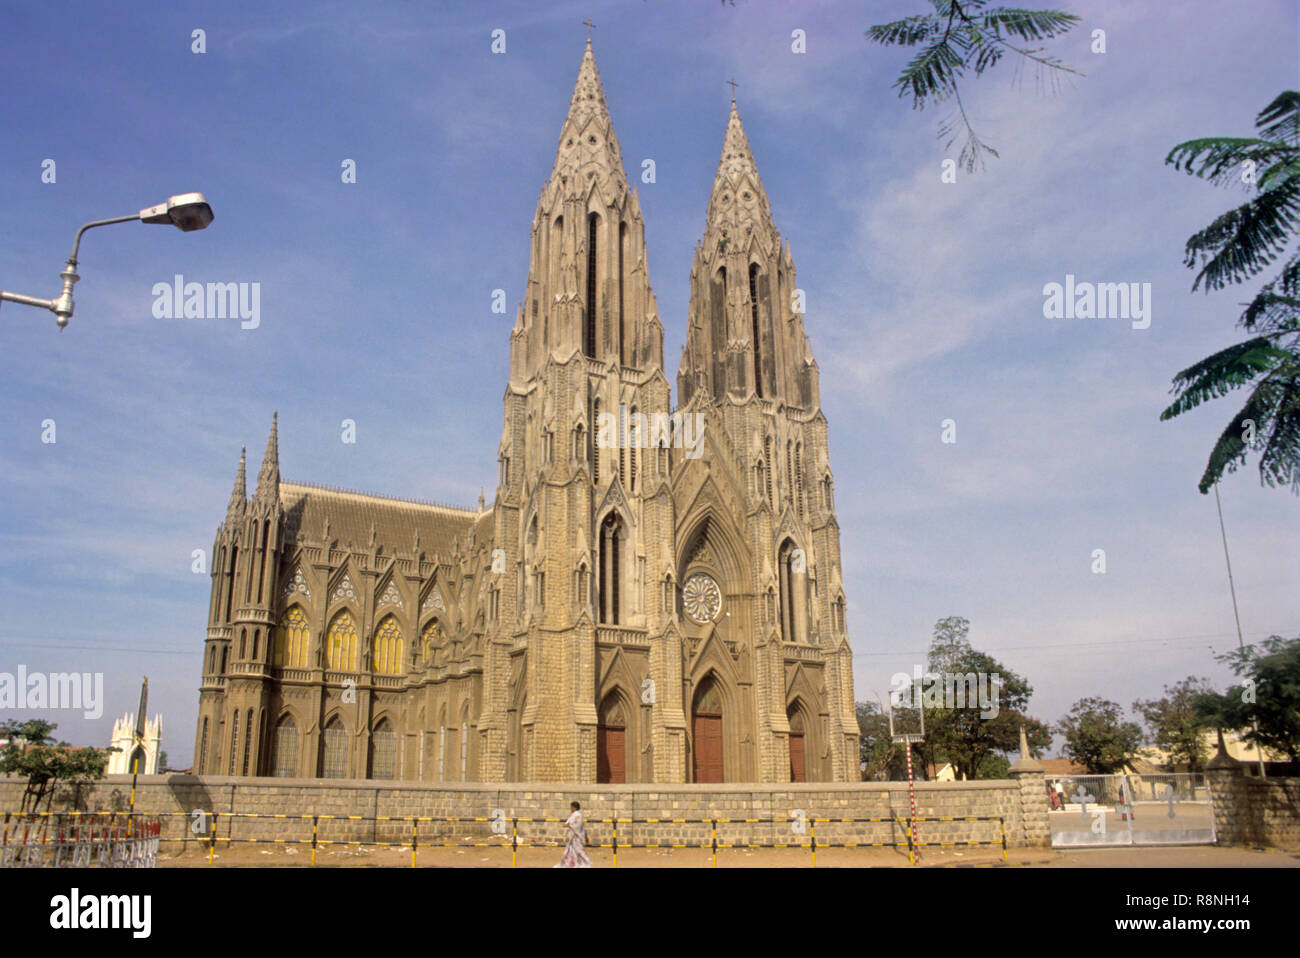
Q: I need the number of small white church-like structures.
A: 1